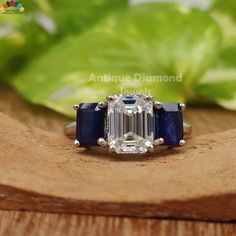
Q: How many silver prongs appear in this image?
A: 12